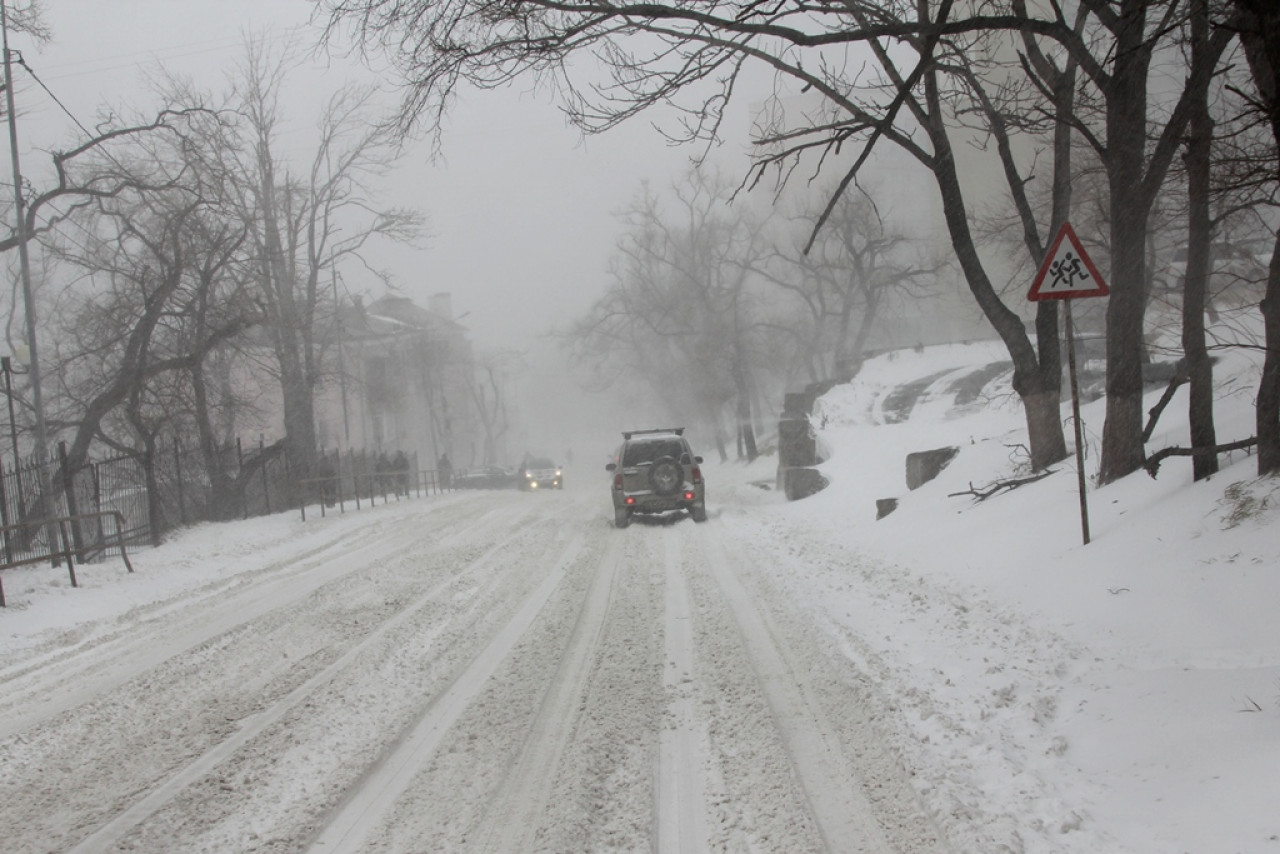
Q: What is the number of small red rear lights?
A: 2